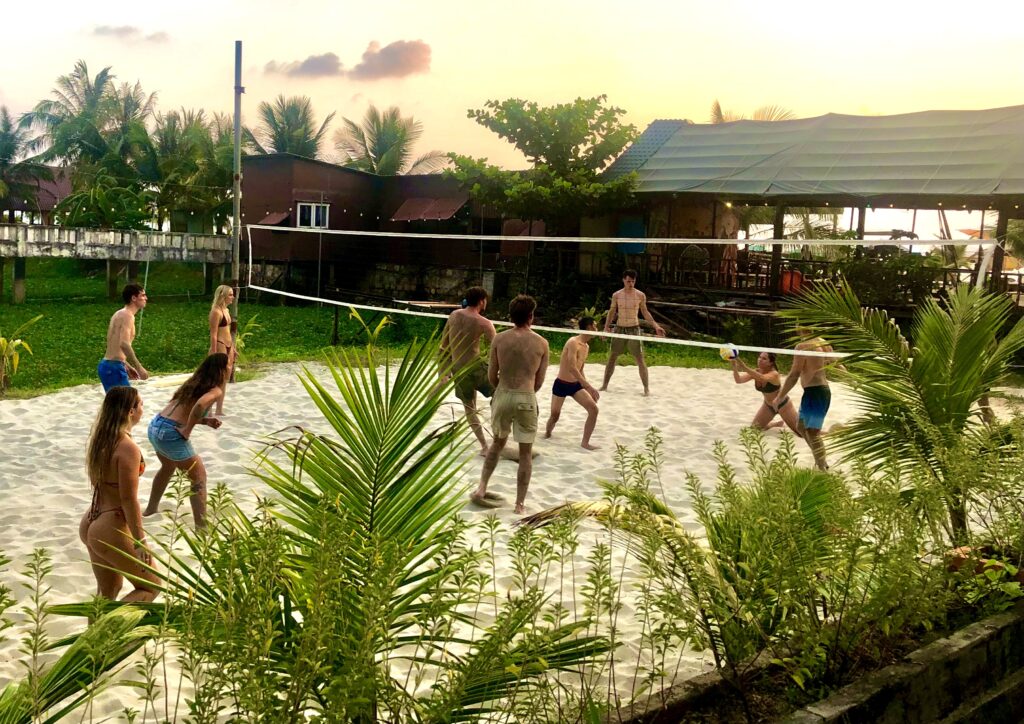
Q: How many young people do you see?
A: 10